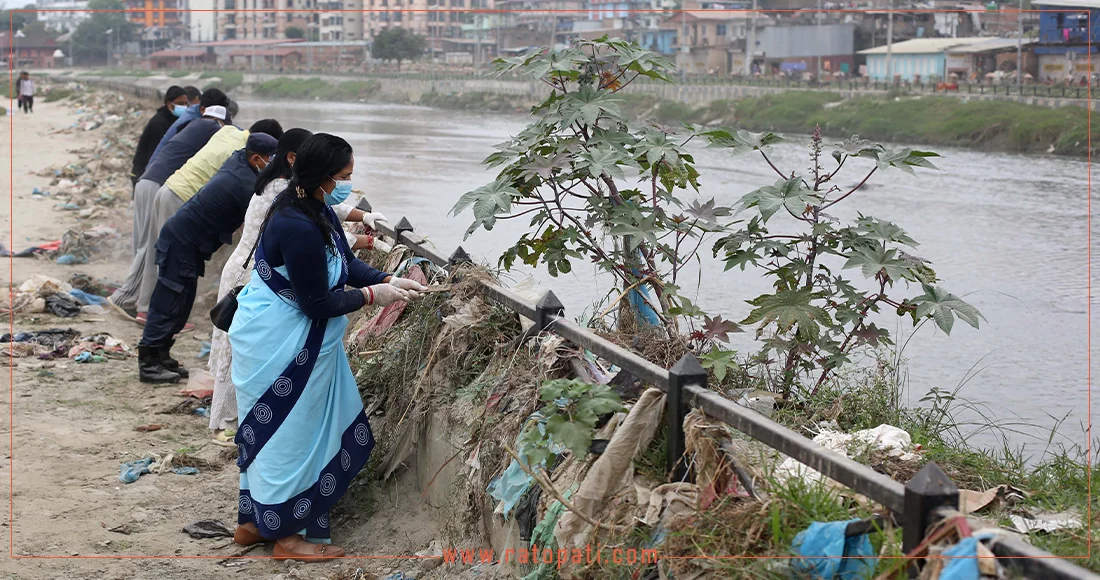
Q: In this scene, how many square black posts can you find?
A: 6